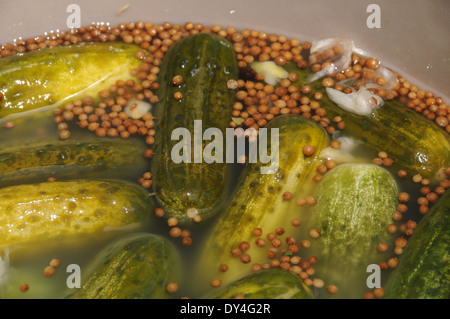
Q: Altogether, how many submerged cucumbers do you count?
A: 10